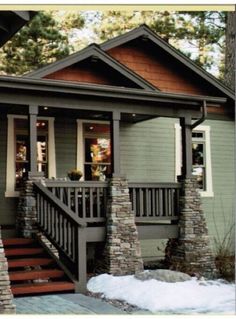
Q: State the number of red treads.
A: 5